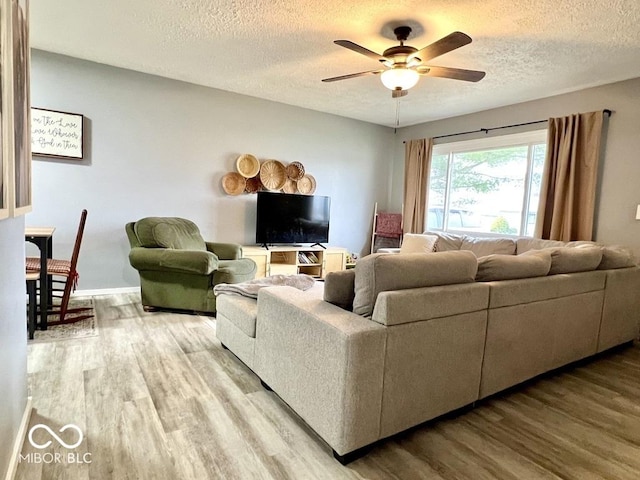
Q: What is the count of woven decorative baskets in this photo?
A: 7